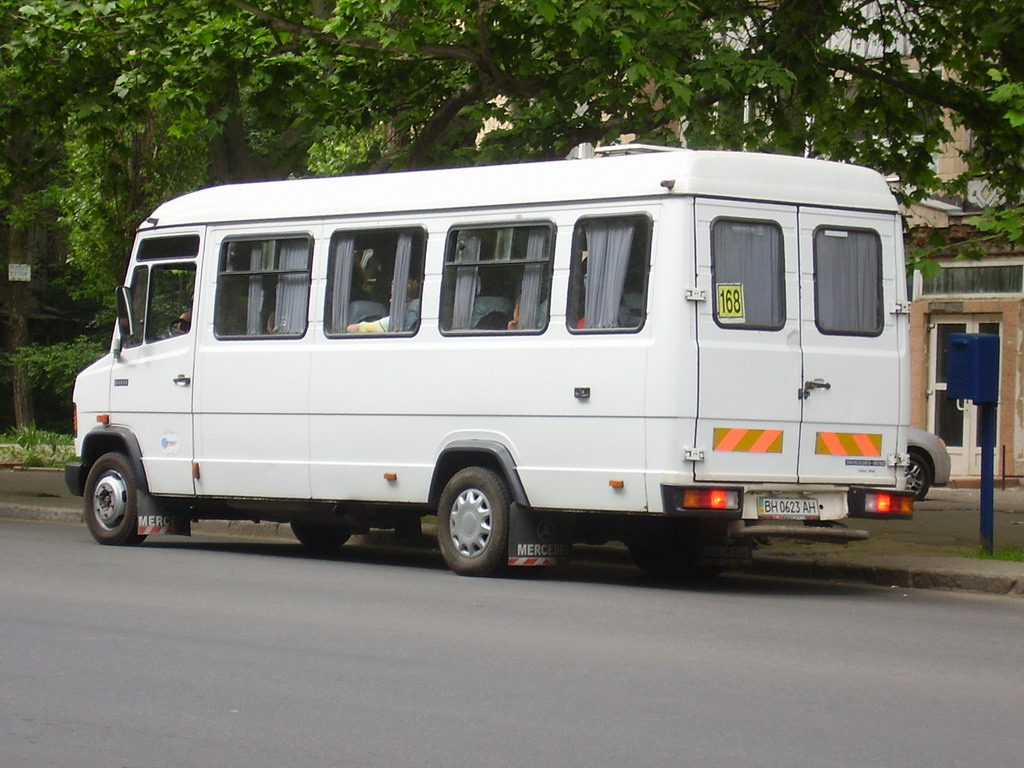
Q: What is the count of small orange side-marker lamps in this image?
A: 4